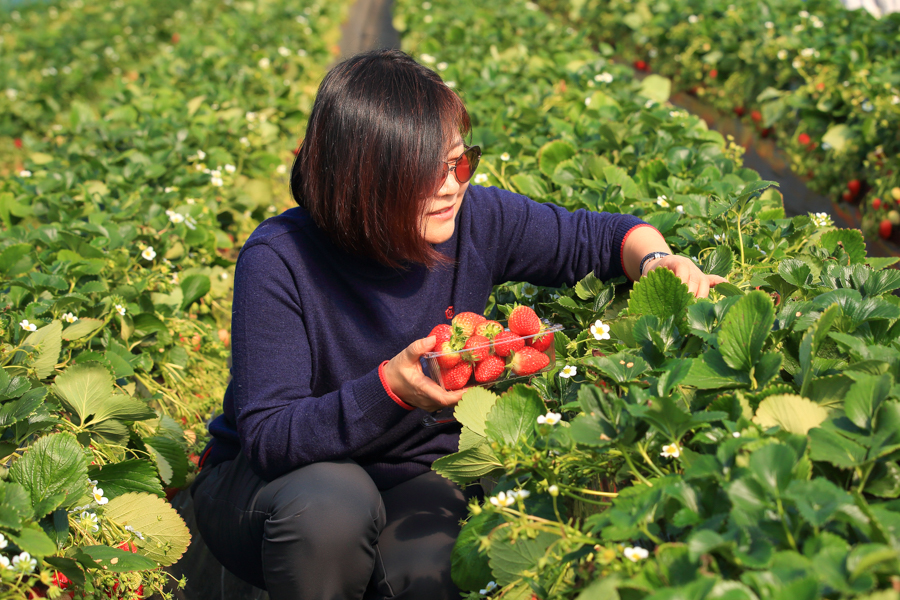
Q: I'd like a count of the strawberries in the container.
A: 11